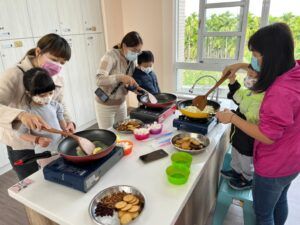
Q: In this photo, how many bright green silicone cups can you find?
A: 2